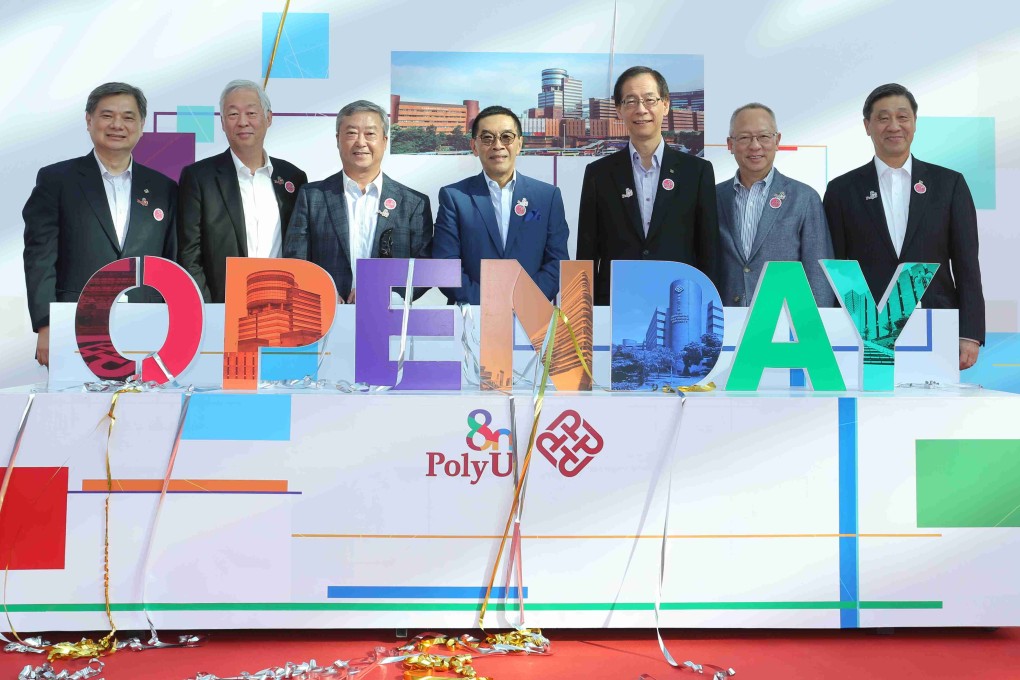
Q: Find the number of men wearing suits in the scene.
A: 7